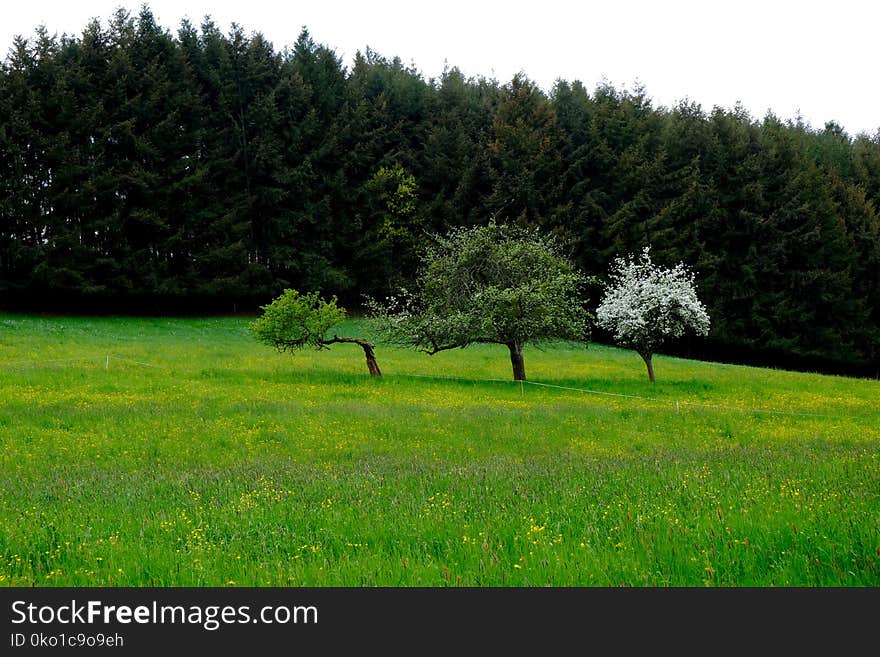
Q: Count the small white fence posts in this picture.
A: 3